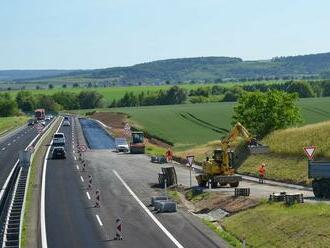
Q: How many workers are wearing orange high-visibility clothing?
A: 2